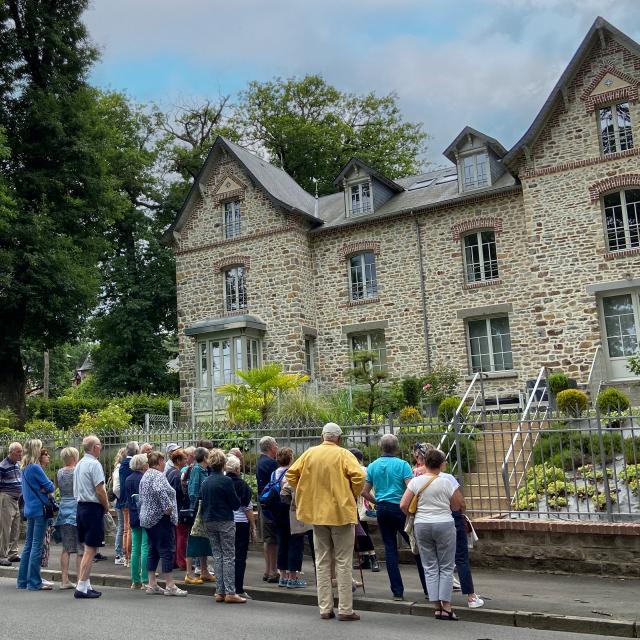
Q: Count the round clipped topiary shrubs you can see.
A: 5